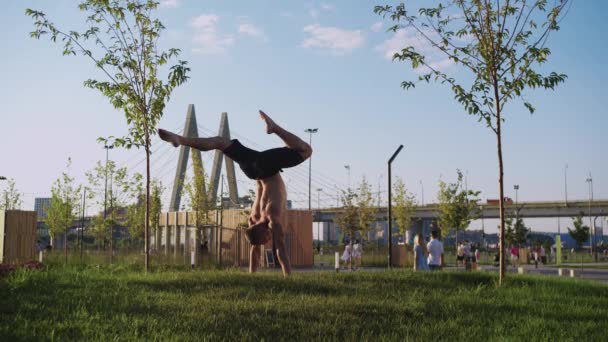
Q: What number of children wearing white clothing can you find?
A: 2